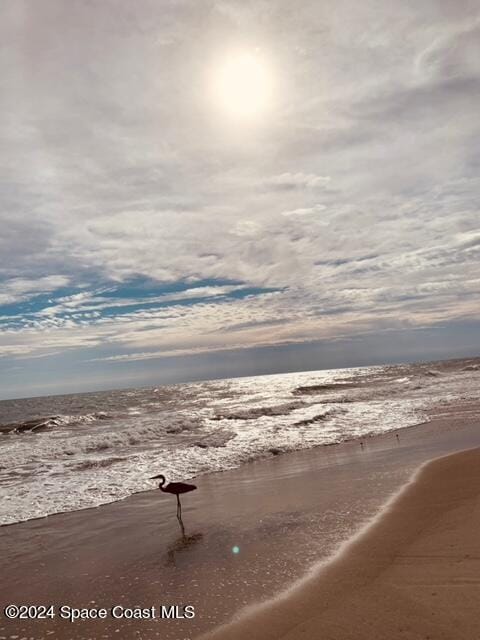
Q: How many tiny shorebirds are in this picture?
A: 2